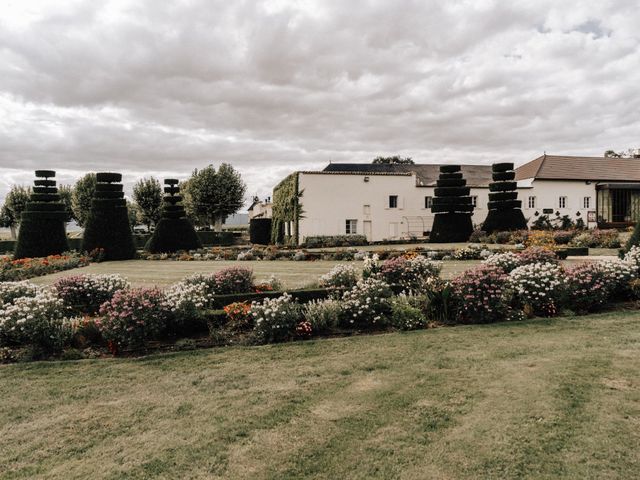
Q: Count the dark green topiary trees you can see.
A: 5